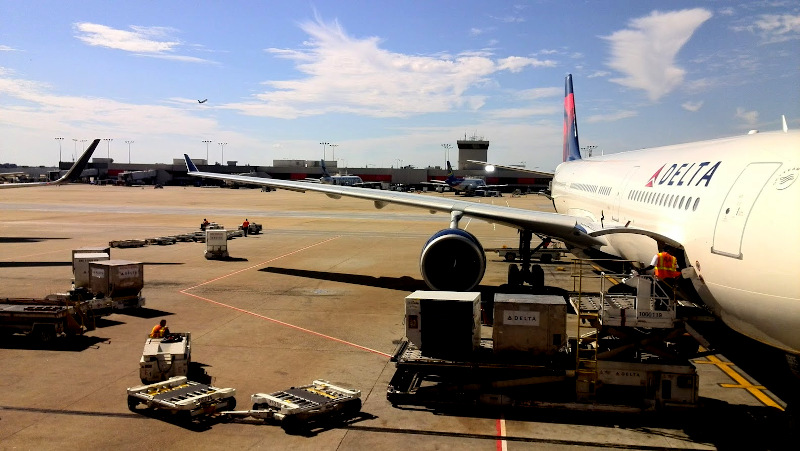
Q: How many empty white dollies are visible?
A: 2